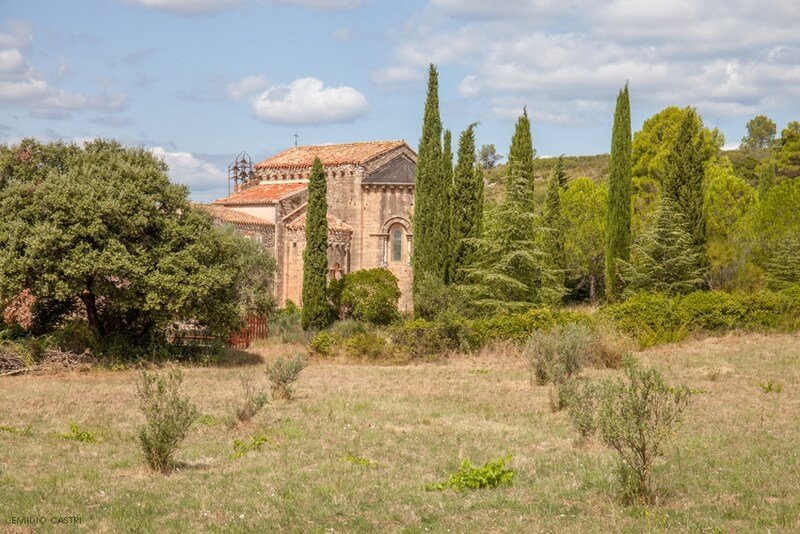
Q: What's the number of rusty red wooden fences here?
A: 1